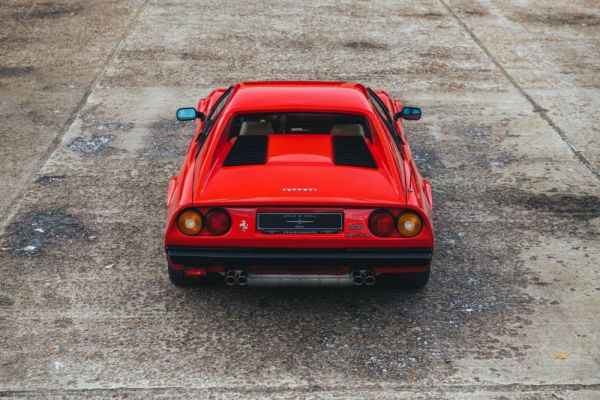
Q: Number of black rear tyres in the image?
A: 2